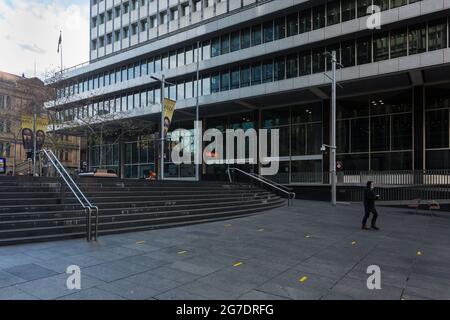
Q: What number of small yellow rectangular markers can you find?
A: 9